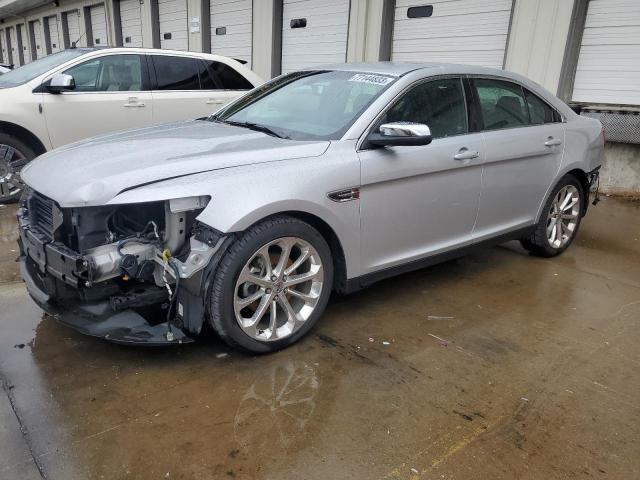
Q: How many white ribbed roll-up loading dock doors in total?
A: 13